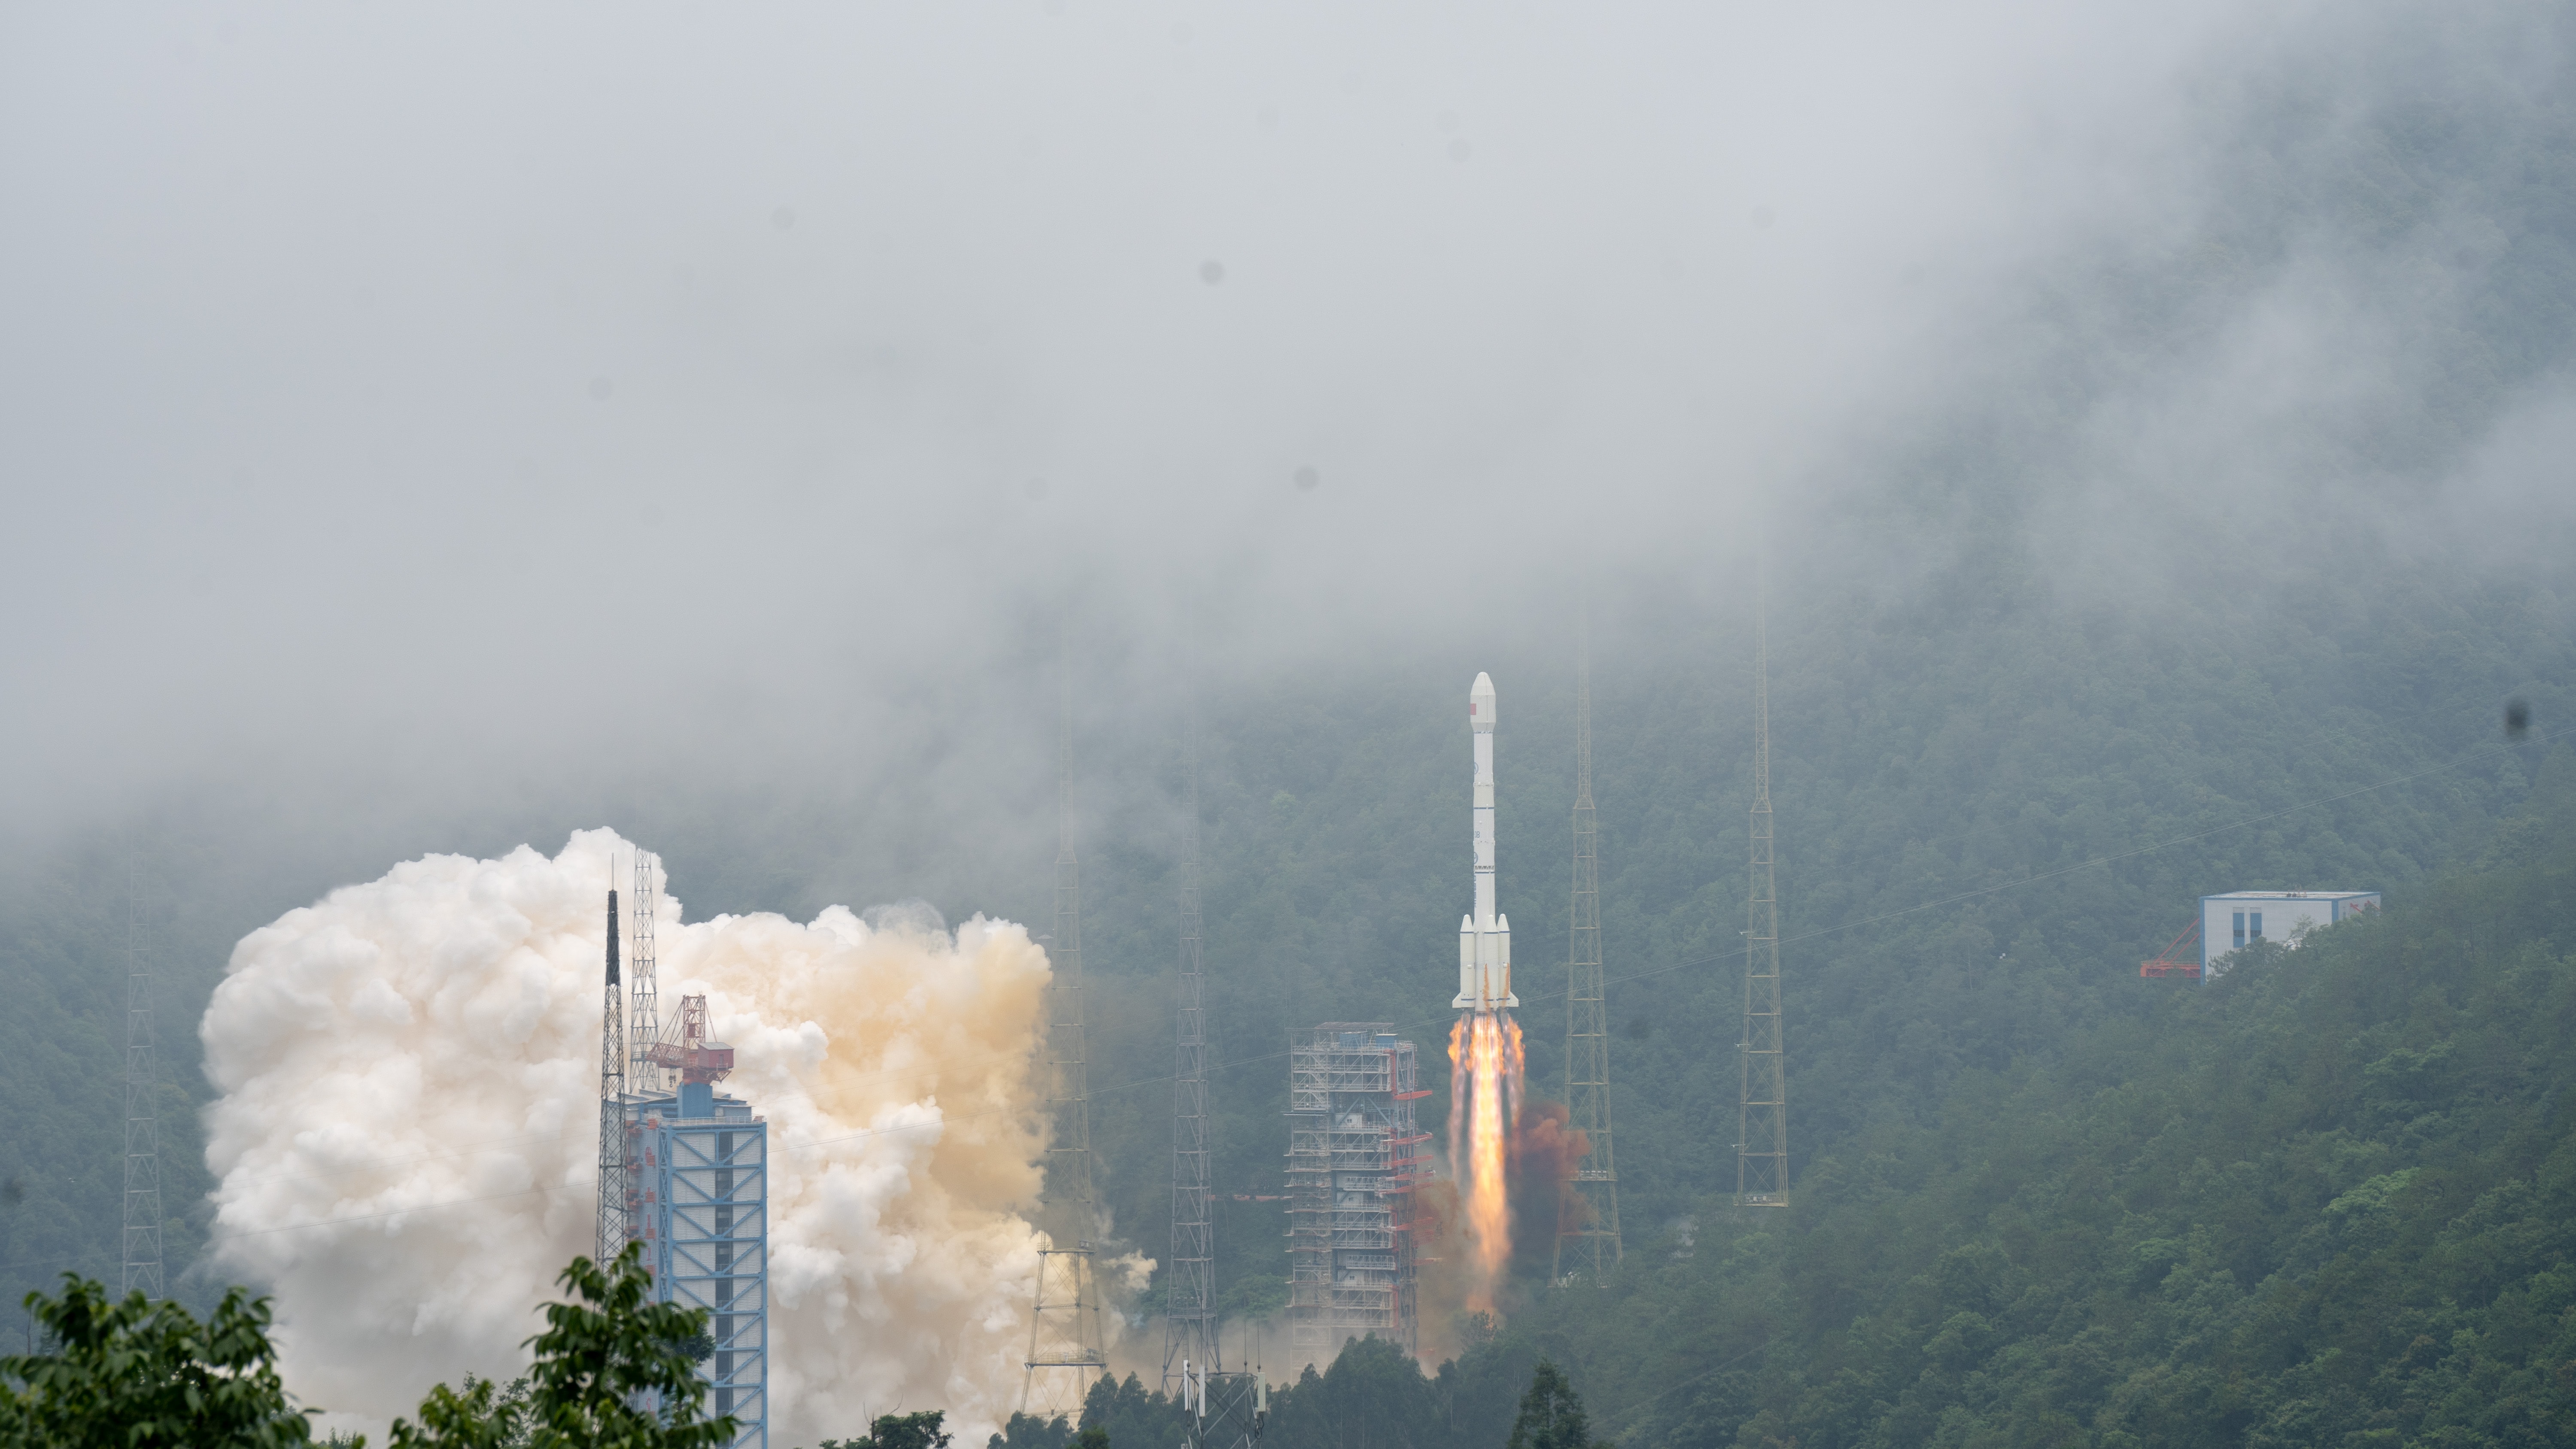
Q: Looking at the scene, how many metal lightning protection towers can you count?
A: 7